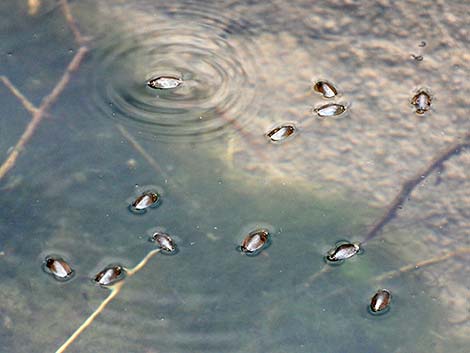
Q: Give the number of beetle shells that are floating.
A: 12